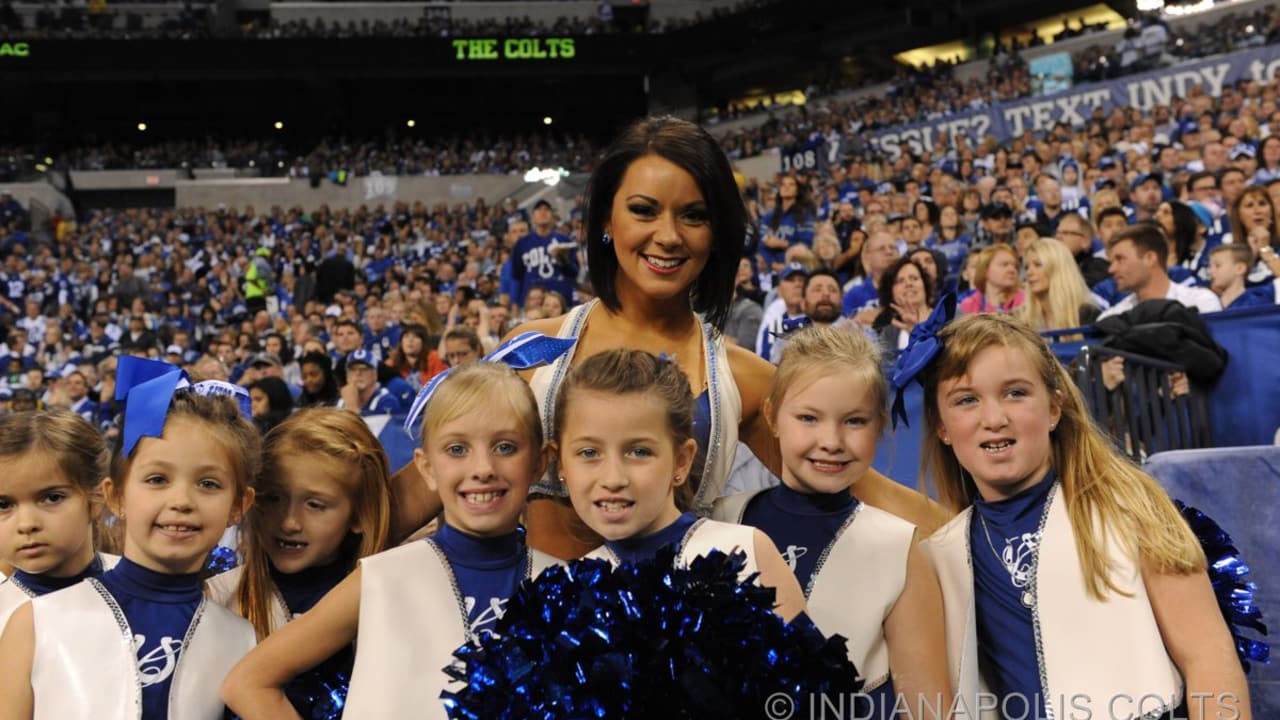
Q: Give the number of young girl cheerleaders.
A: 7